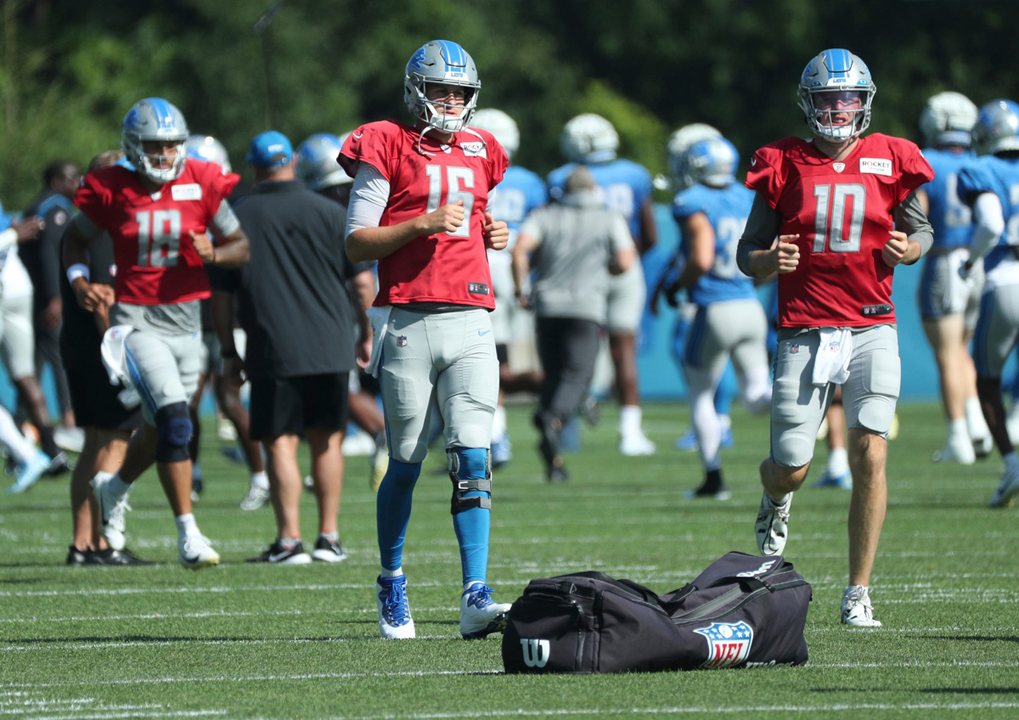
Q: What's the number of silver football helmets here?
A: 7